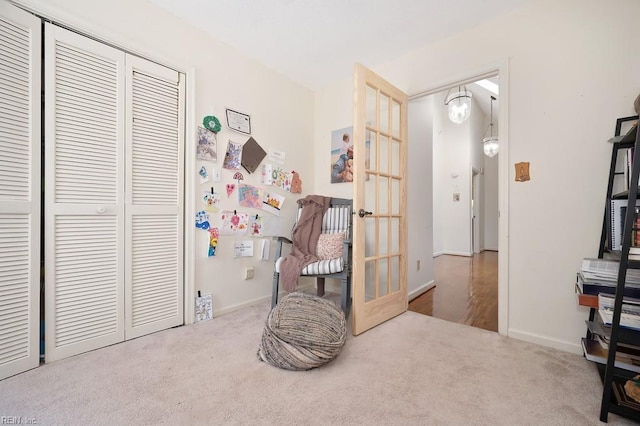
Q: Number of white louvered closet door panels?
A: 3